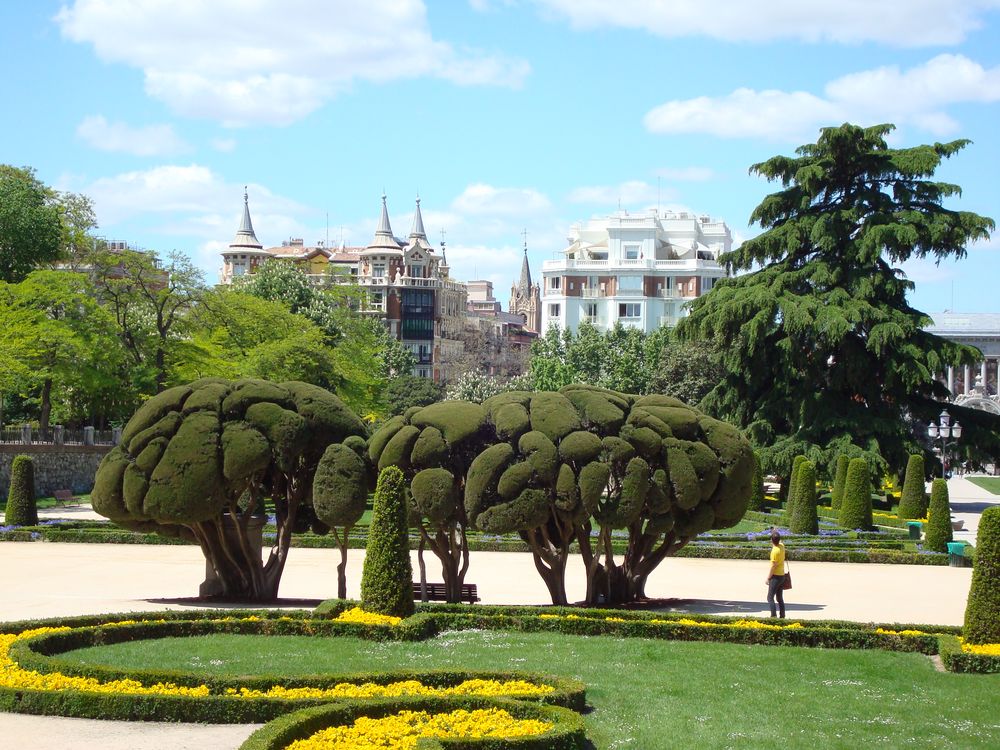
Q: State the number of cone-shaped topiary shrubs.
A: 10